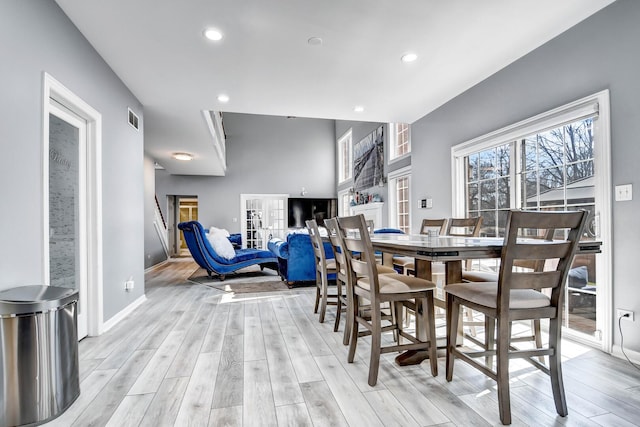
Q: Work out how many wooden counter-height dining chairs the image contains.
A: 8